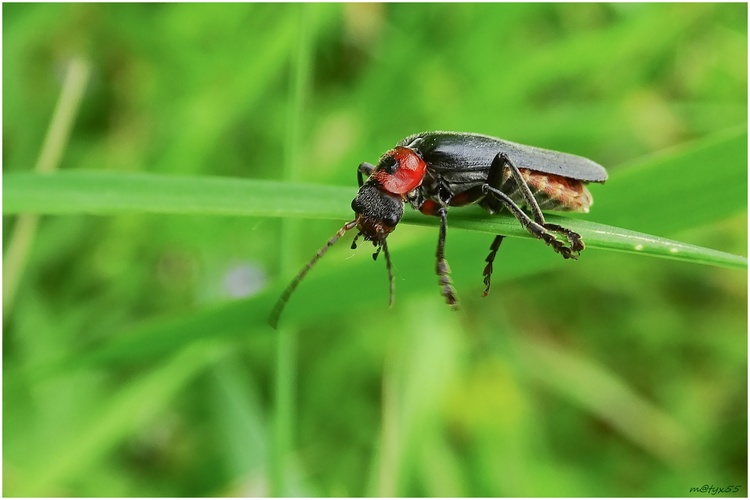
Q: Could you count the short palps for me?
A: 2